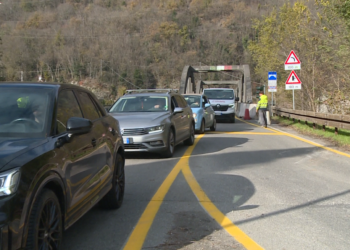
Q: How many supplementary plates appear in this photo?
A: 2